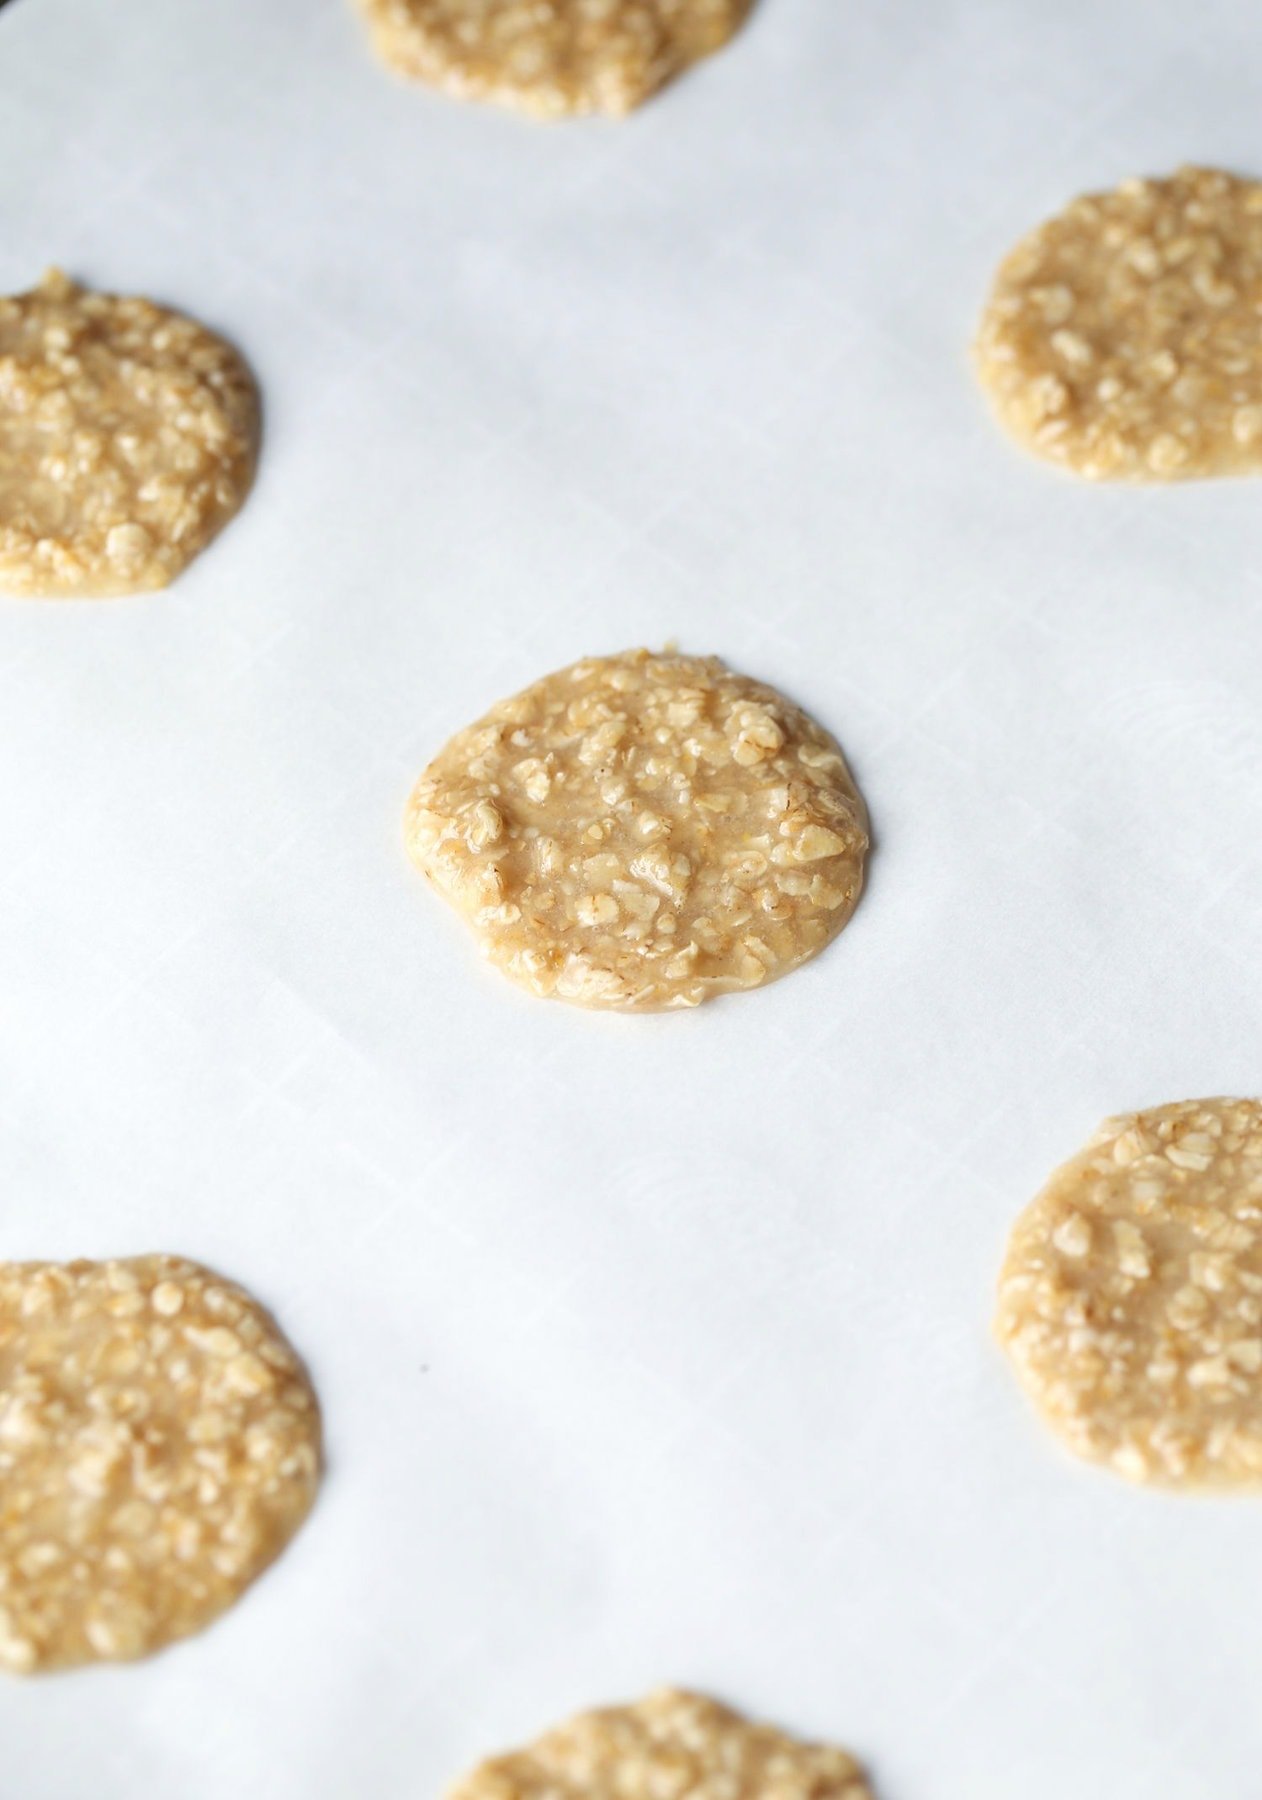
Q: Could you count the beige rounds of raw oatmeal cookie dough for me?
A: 7